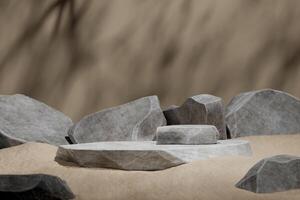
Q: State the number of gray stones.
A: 8